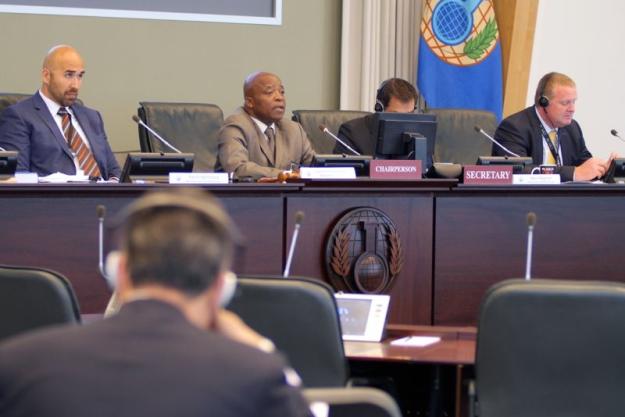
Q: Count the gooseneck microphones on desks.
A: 7